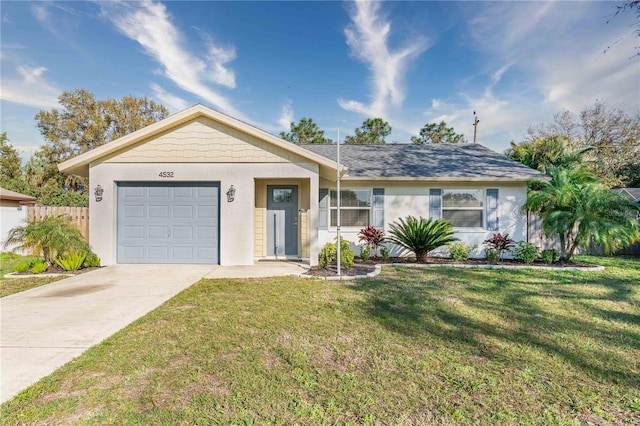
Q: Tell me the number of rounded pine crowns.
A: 3